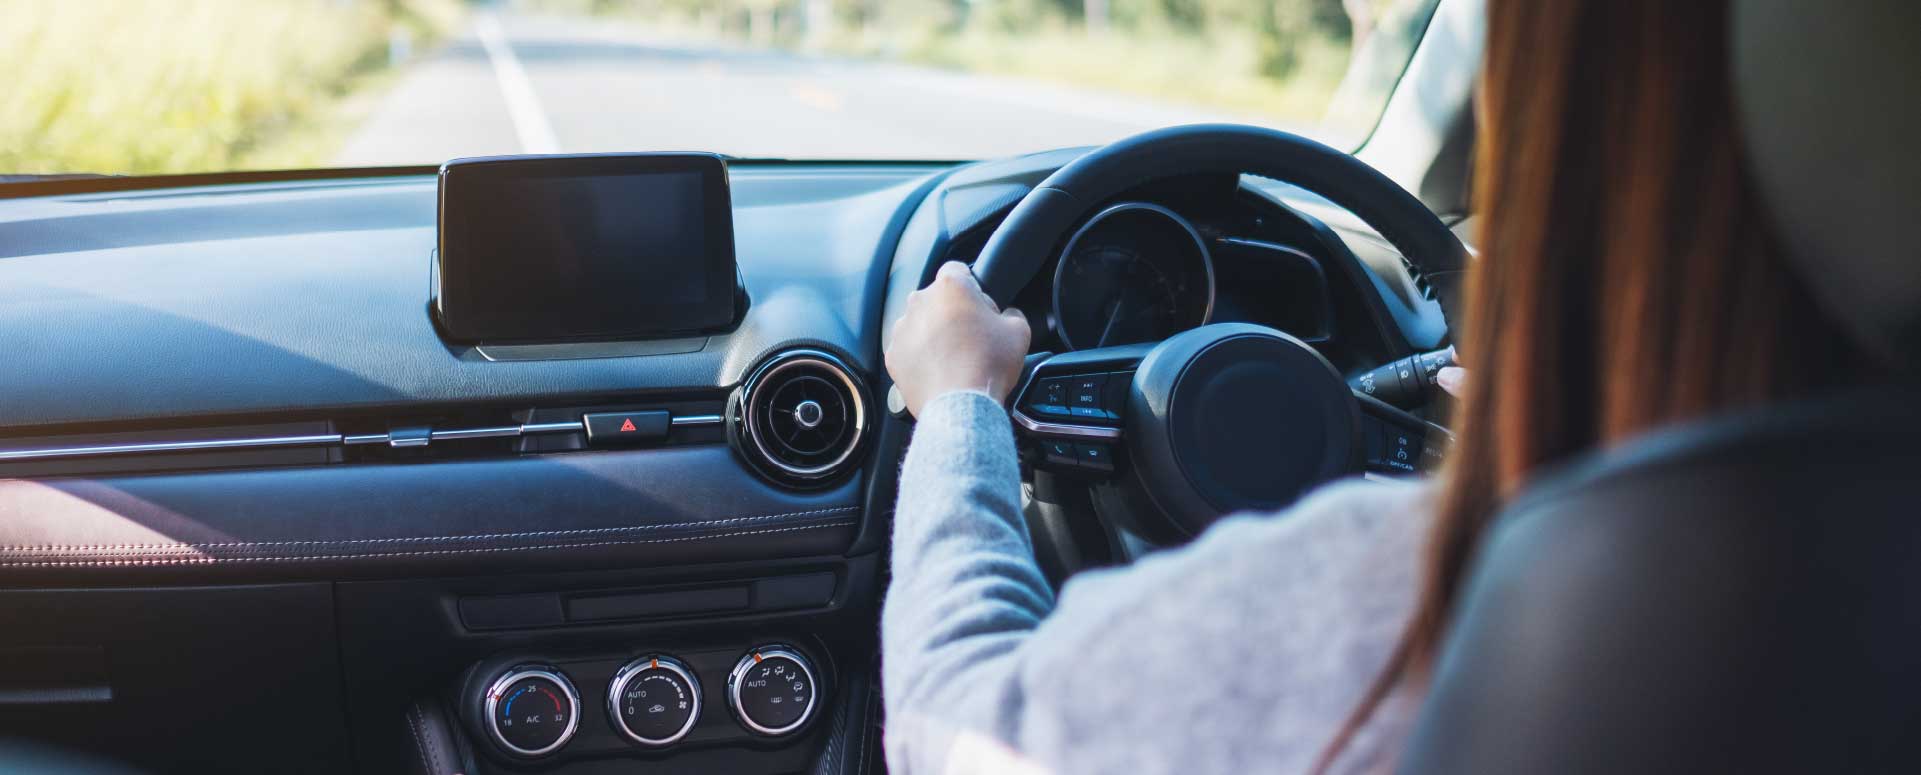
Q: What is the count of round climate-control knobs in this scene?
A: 3